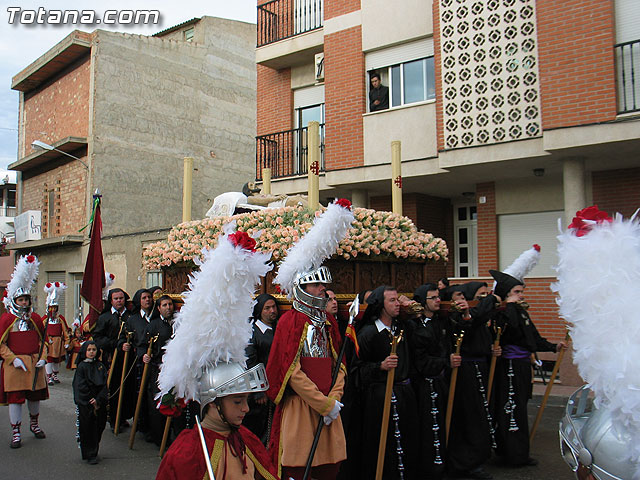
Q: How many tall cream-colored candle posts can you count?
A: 4